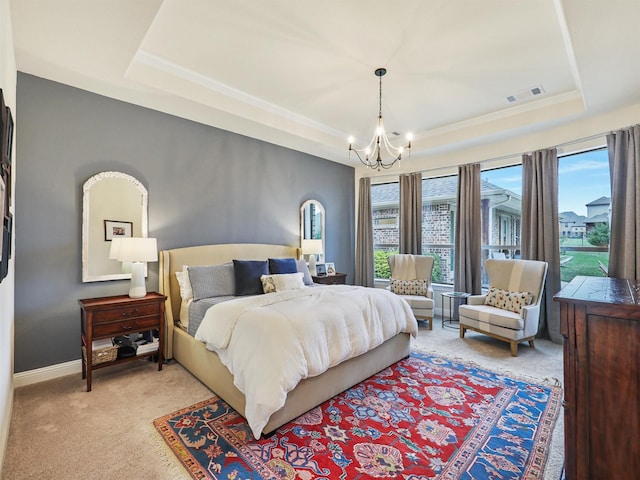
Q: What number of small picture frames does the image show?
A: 2